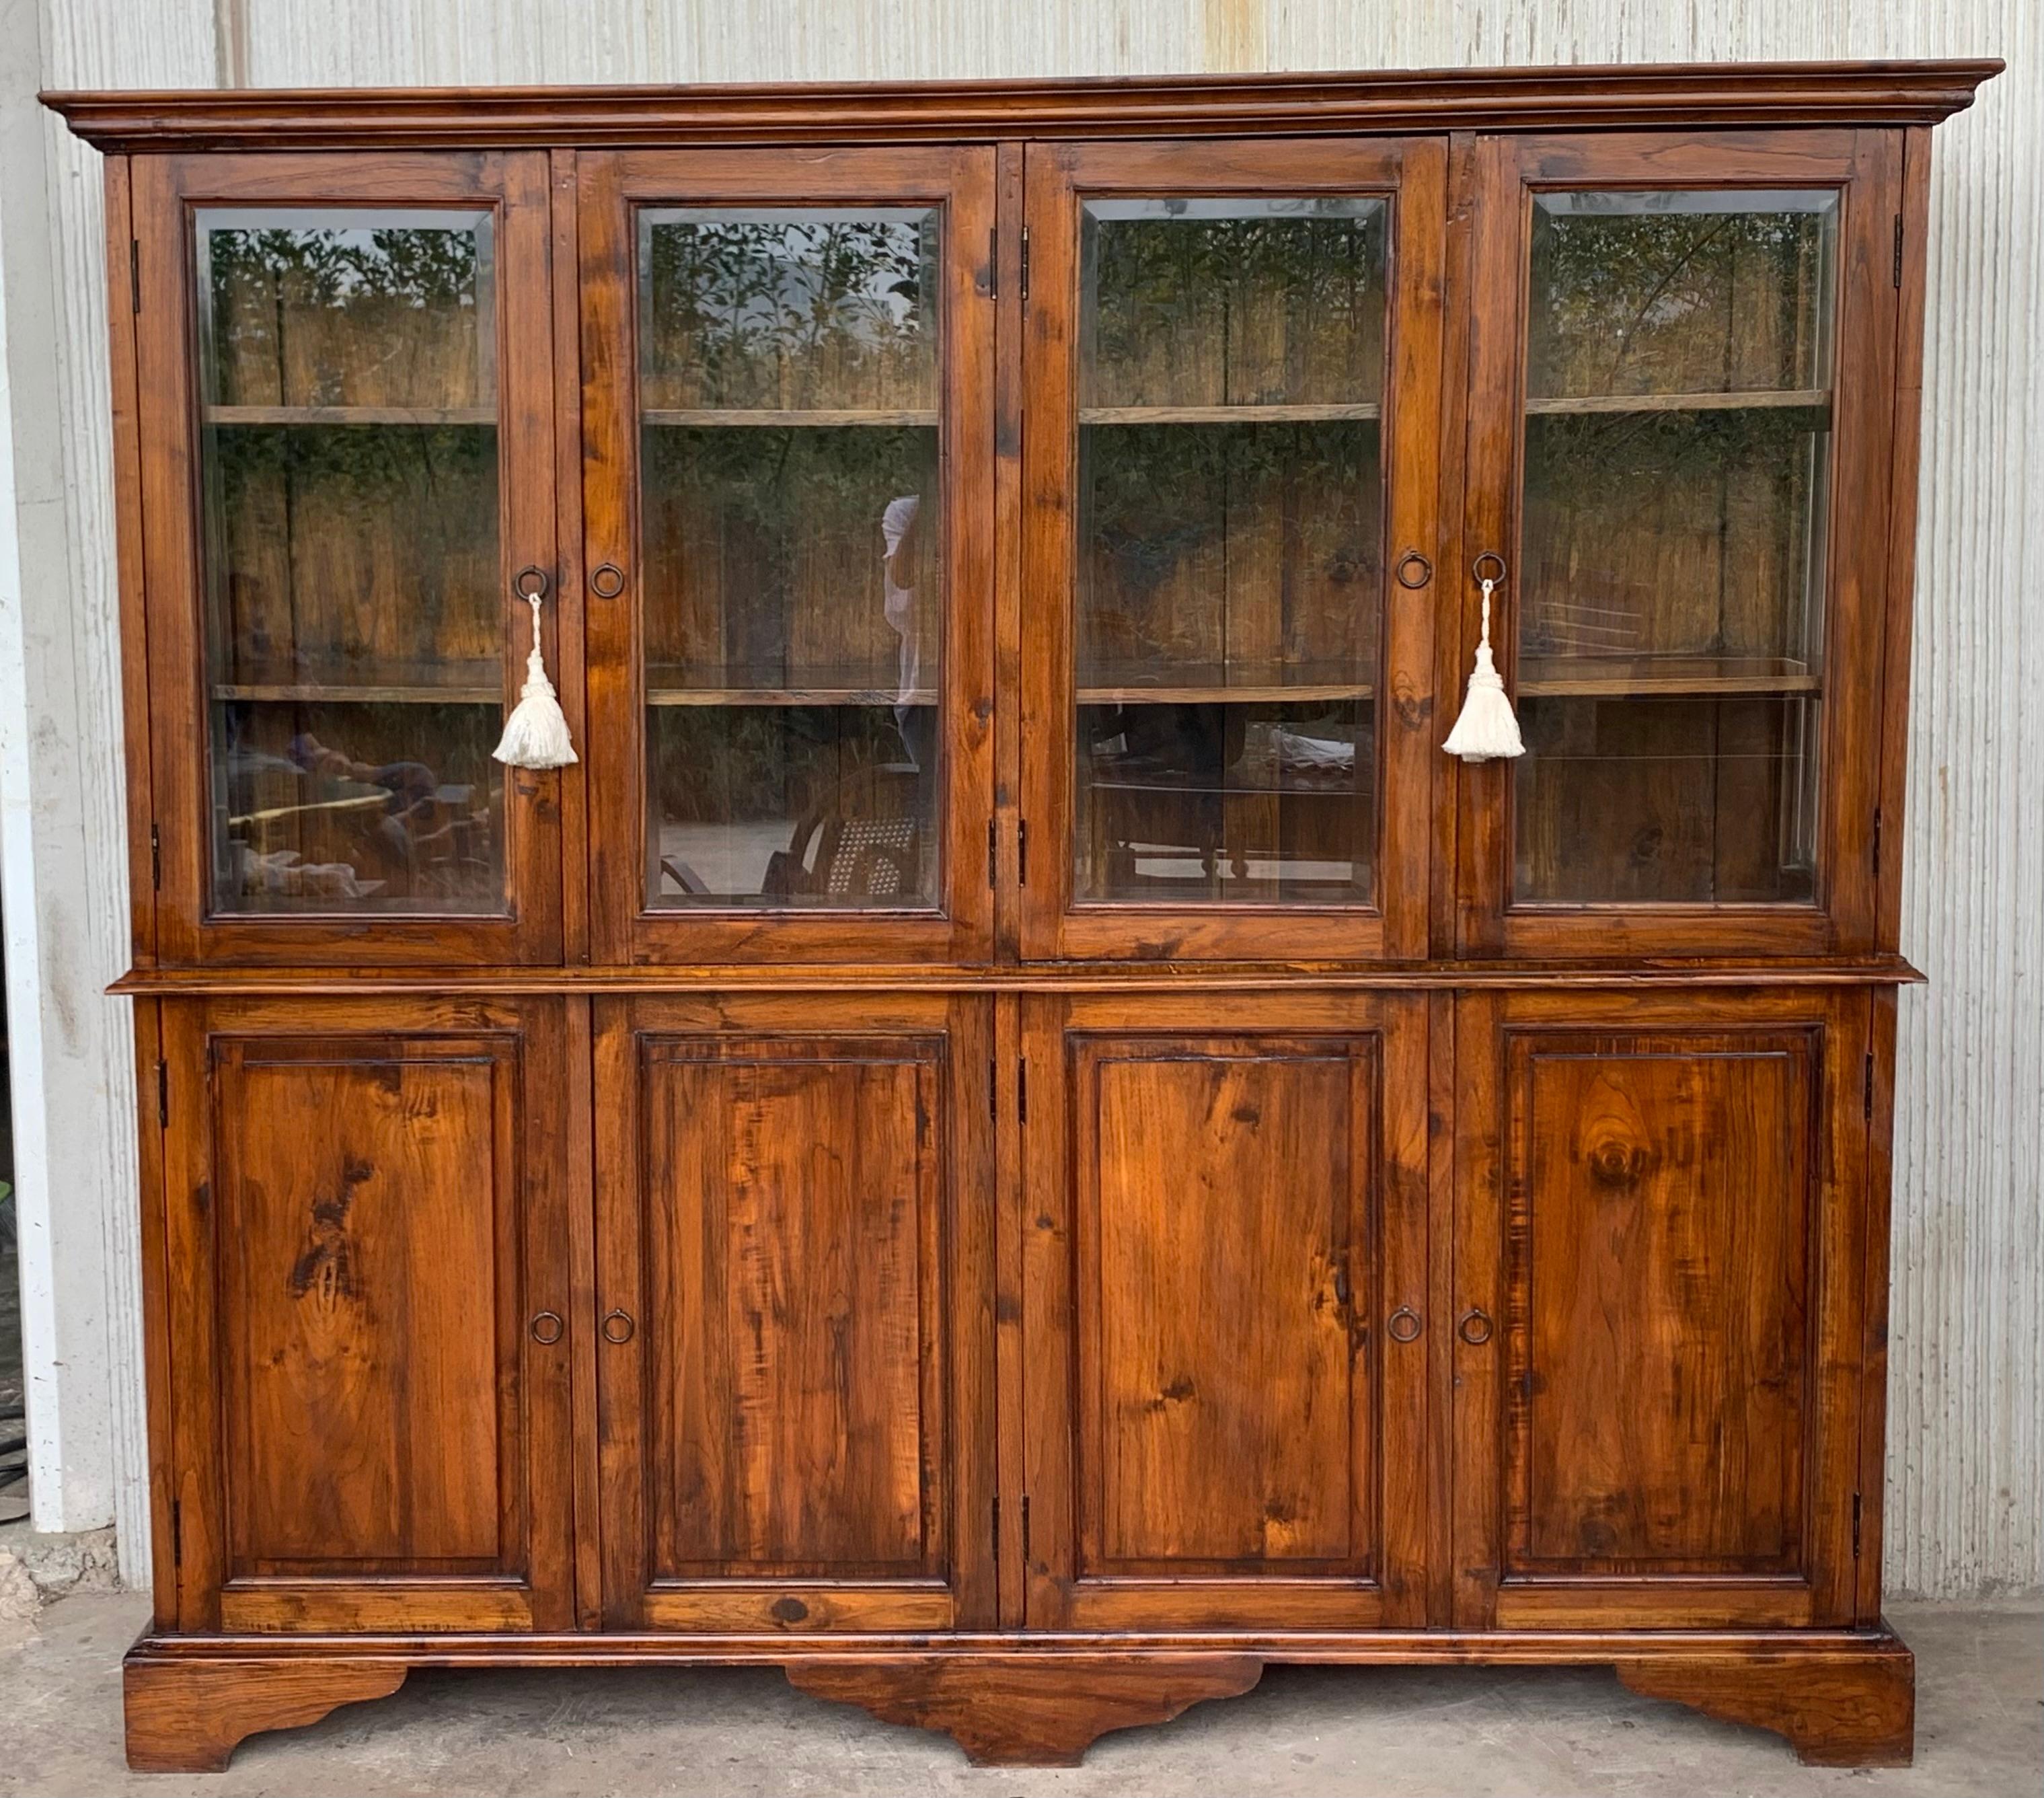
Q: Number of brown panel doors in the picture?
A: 4